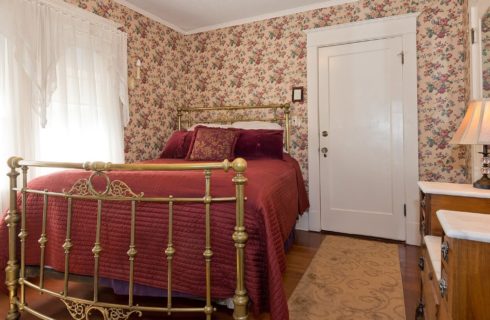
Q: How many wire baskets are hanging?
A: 0